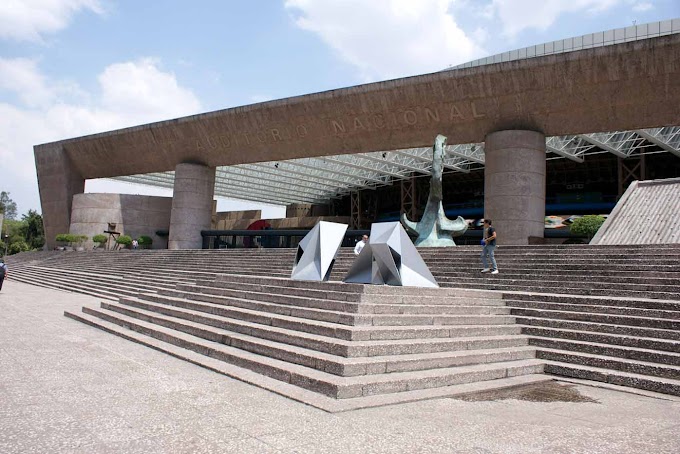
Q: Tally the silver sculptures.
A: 2